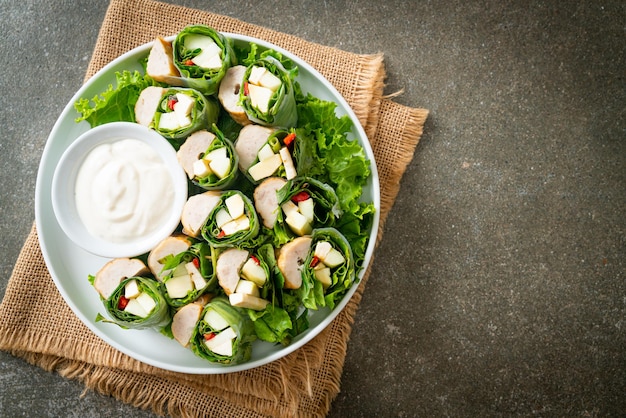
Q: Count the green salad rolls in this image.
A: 12